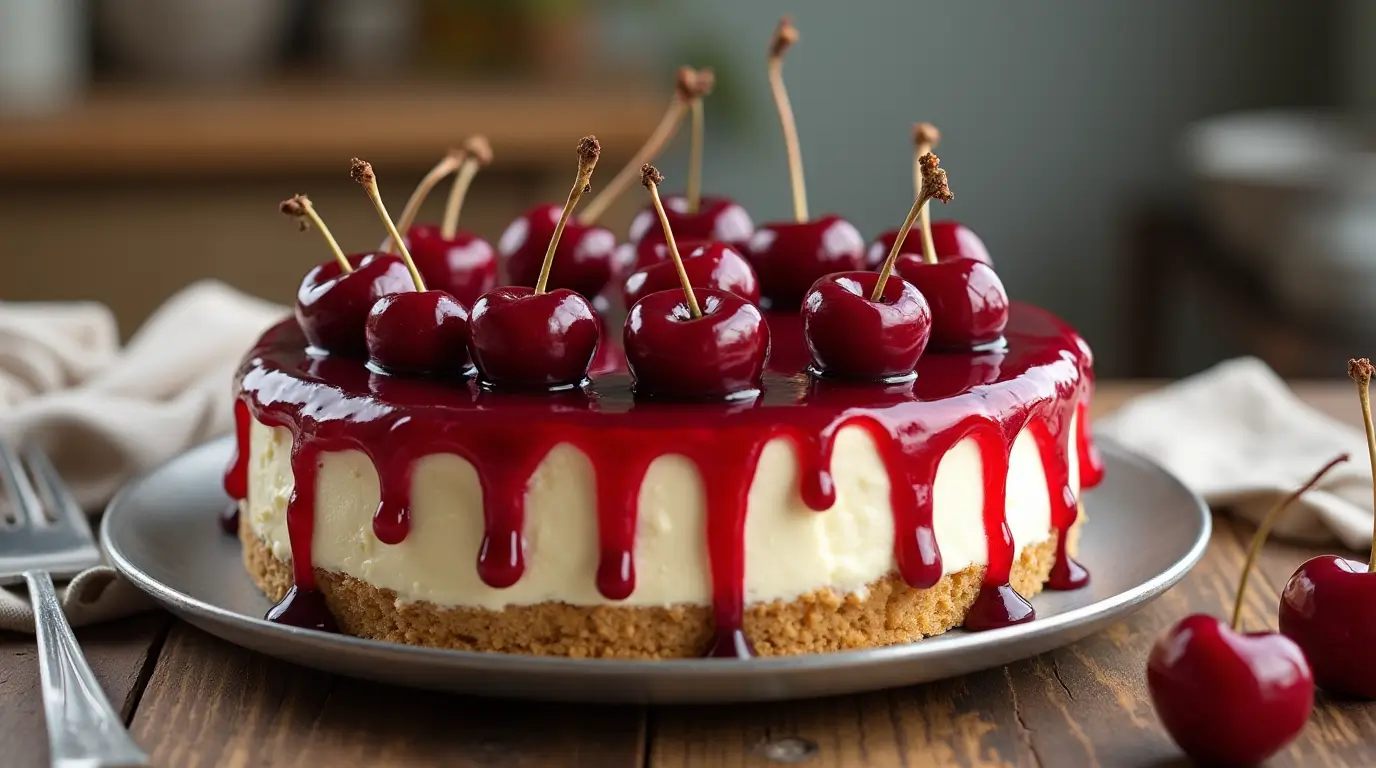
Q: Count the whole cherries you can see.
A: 14